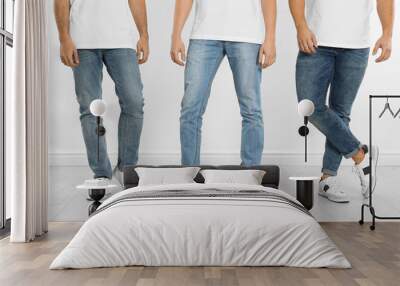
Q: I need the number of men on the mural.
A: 3